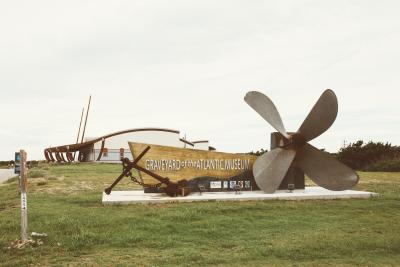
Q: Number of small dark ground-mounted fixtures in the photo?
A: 3